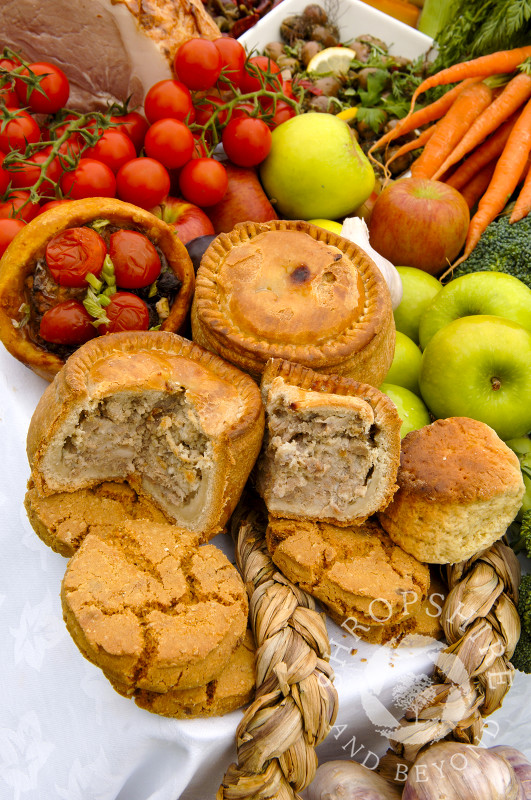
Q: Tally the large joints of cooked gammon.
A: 1